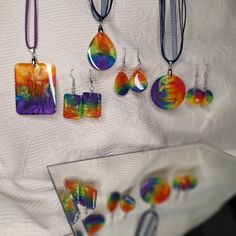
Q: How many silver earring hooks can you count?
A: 6